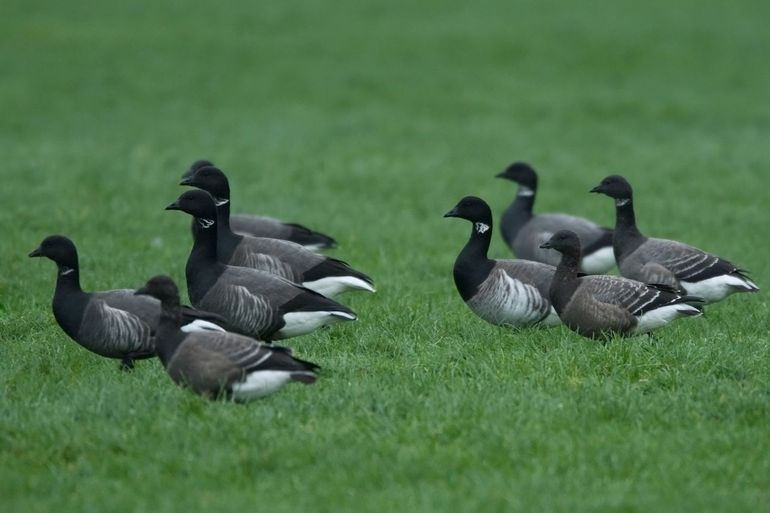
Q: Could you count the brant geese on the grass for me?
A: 9